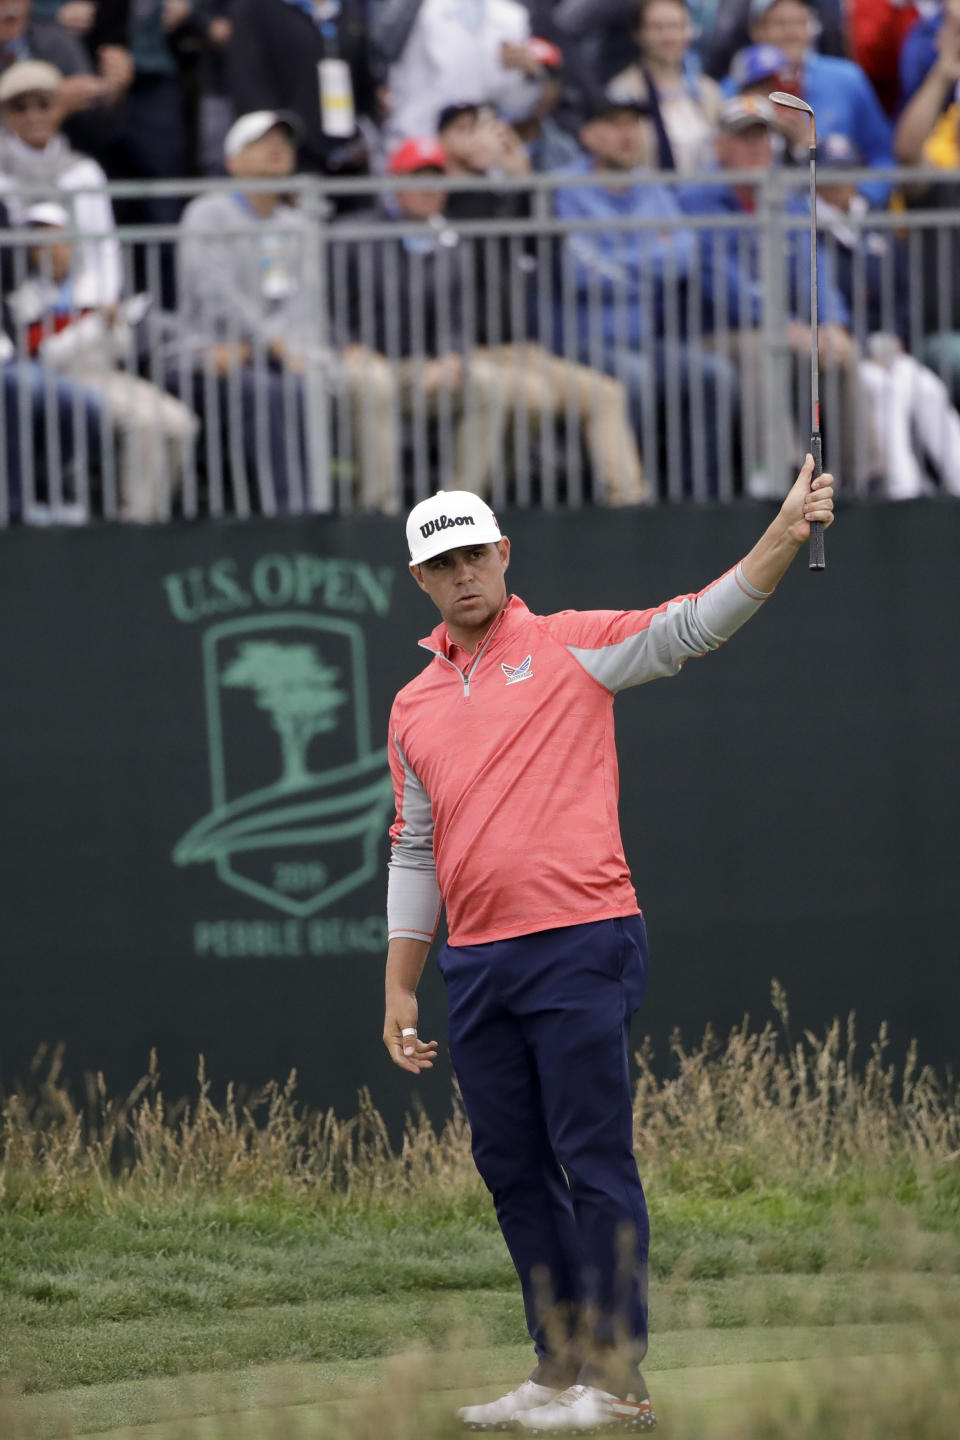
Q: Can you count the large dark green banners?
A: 1